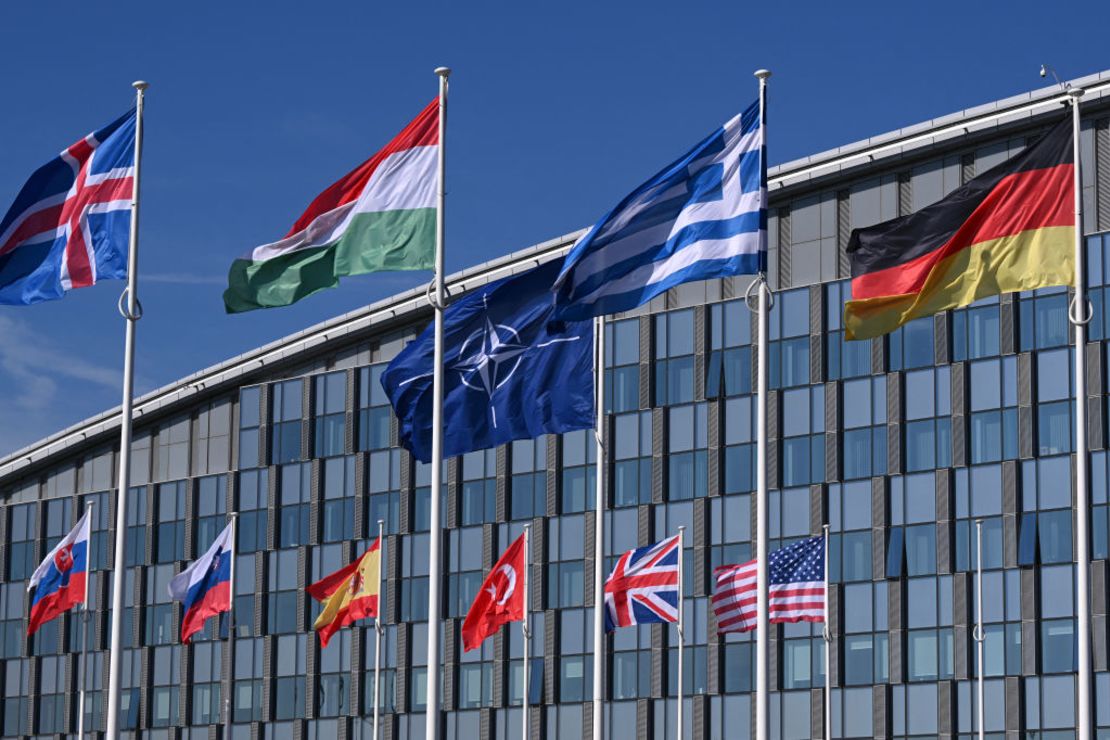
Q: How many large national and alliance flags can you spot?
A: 5